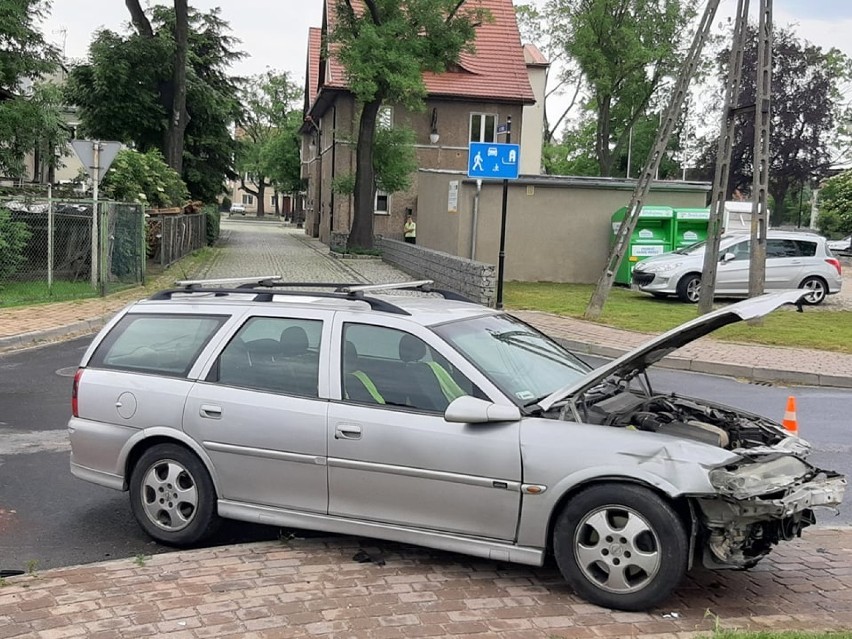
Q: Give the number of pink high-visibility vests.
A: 0